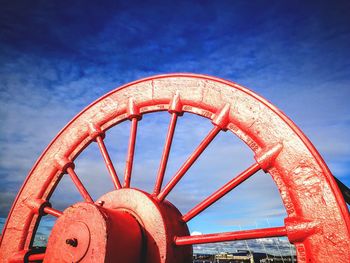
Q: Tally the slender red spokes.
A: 9